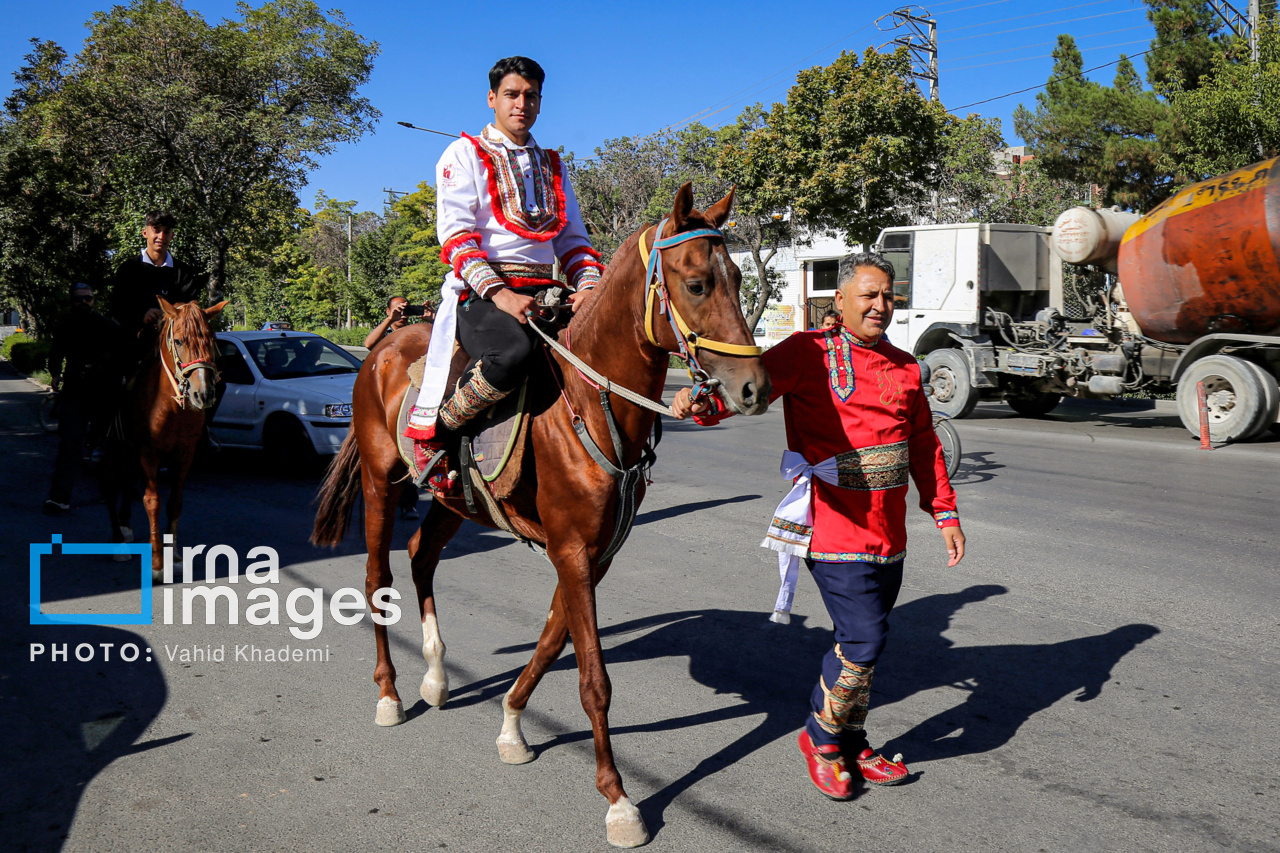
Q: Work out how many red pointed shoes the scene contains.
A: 3